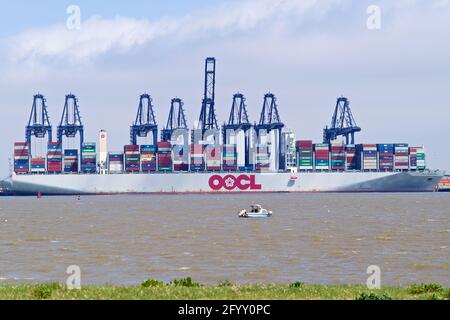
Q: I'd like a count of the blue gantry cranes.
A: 8